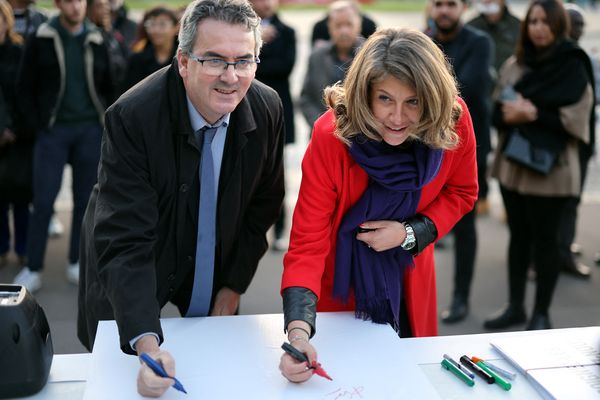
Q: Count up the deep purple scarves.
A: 1